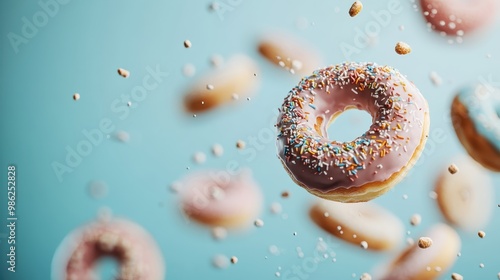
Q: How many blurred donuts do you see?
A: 9